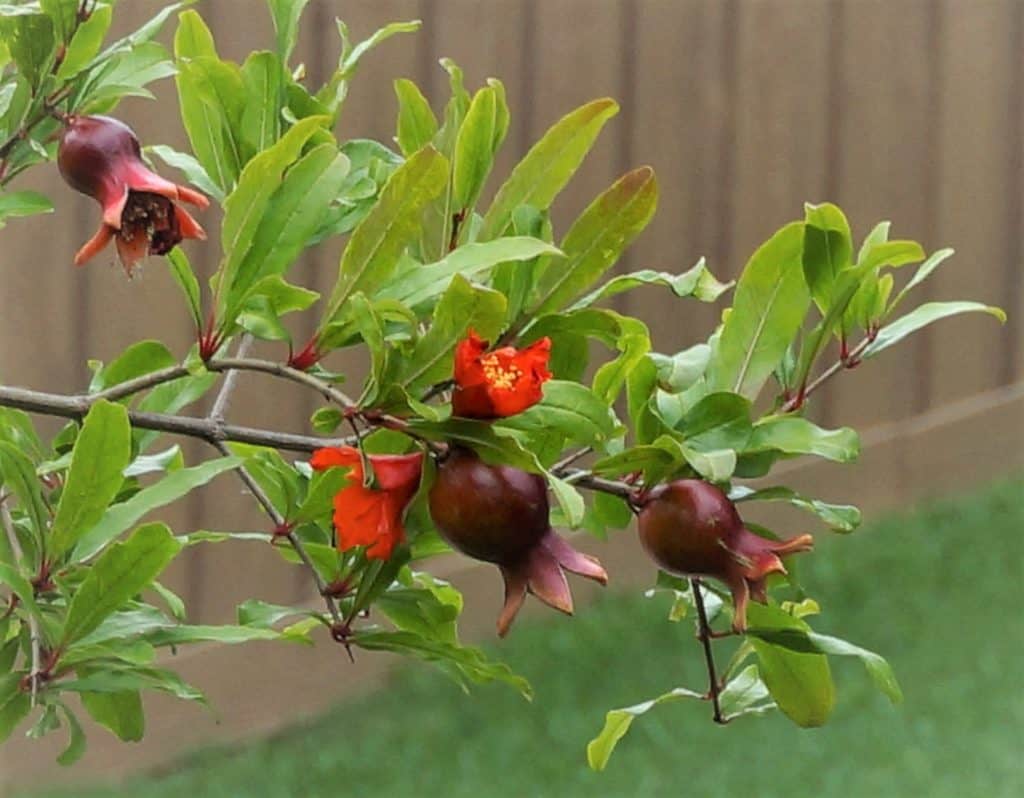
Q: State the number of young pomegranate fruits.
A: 3